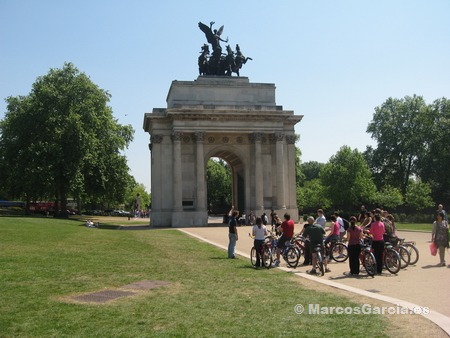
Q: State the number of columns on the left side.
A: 2